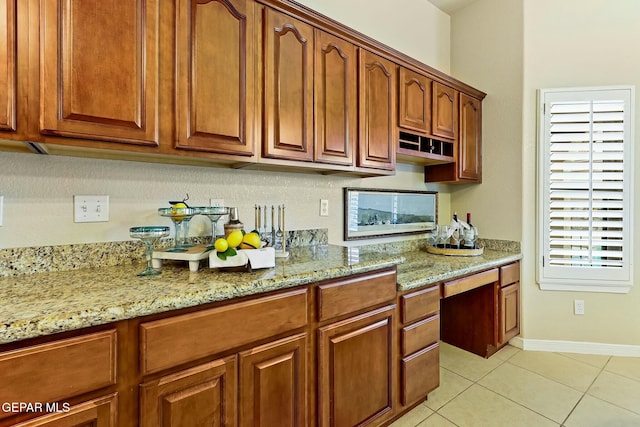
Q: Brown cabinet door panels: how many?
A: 14